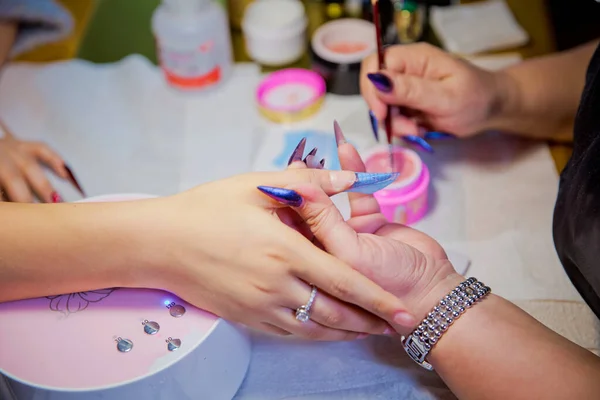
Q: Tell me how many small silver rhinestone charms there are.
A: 4